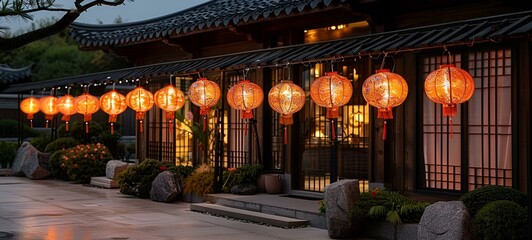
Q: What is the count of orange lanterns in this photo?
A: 13